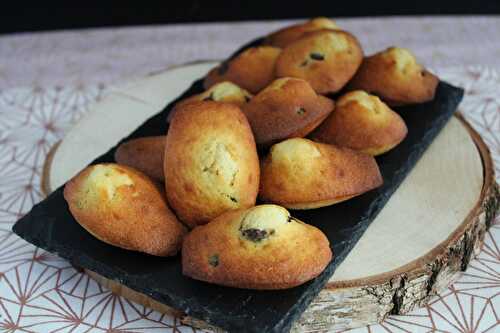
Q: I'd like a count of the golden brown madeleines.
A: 12